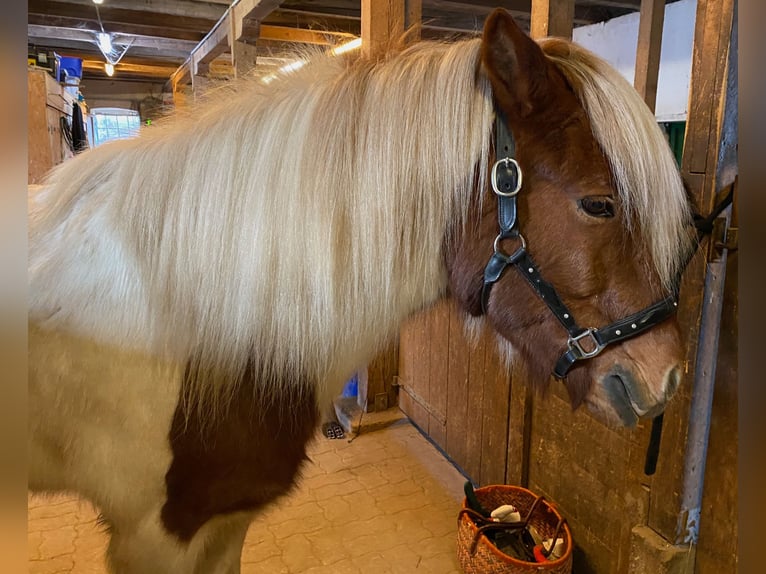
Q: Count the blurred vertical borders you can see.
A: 2